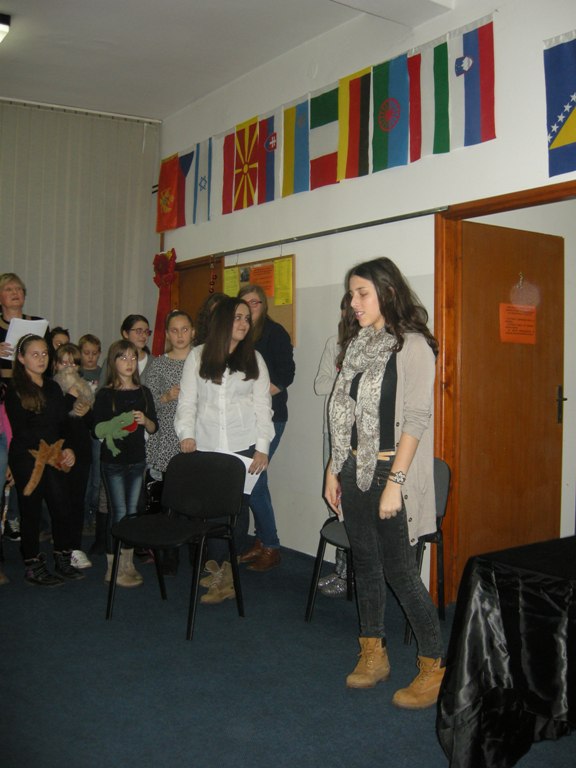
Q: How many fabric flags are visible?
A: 13